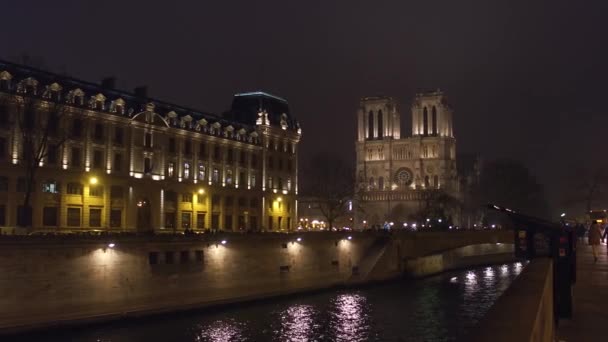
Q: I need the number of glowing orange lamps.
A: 3